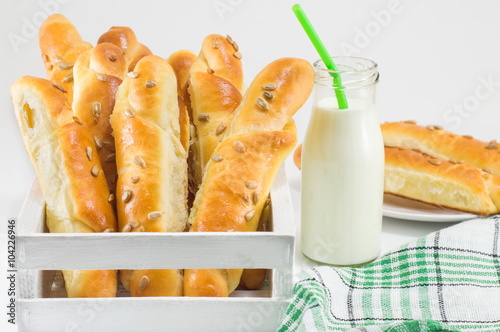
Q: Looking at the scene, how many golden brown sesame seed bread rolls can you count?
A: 10